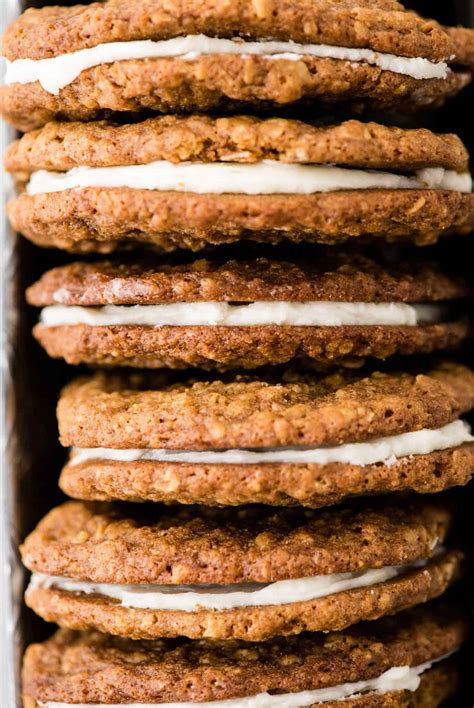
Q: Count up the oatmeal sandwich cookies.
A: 6